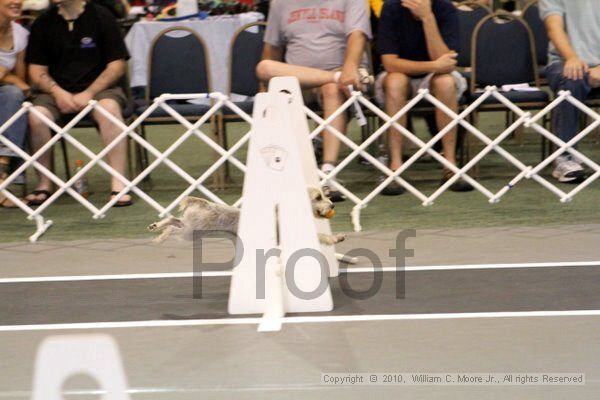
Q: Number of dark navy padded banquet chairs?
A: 5